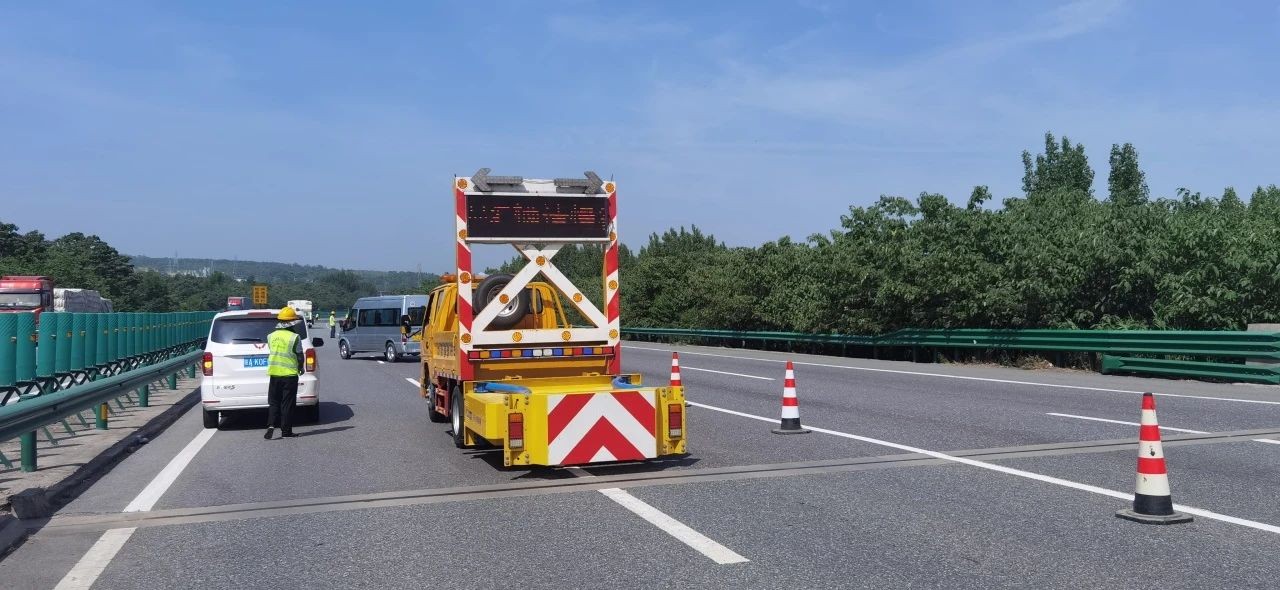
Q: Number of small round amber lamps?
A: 13